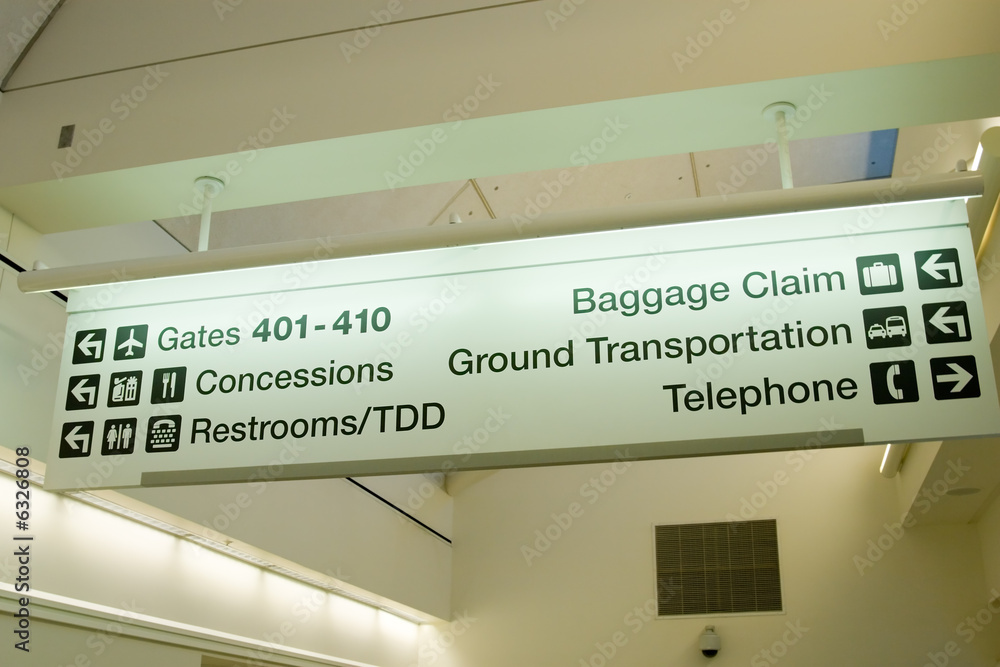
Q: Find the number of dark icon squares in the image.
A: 14